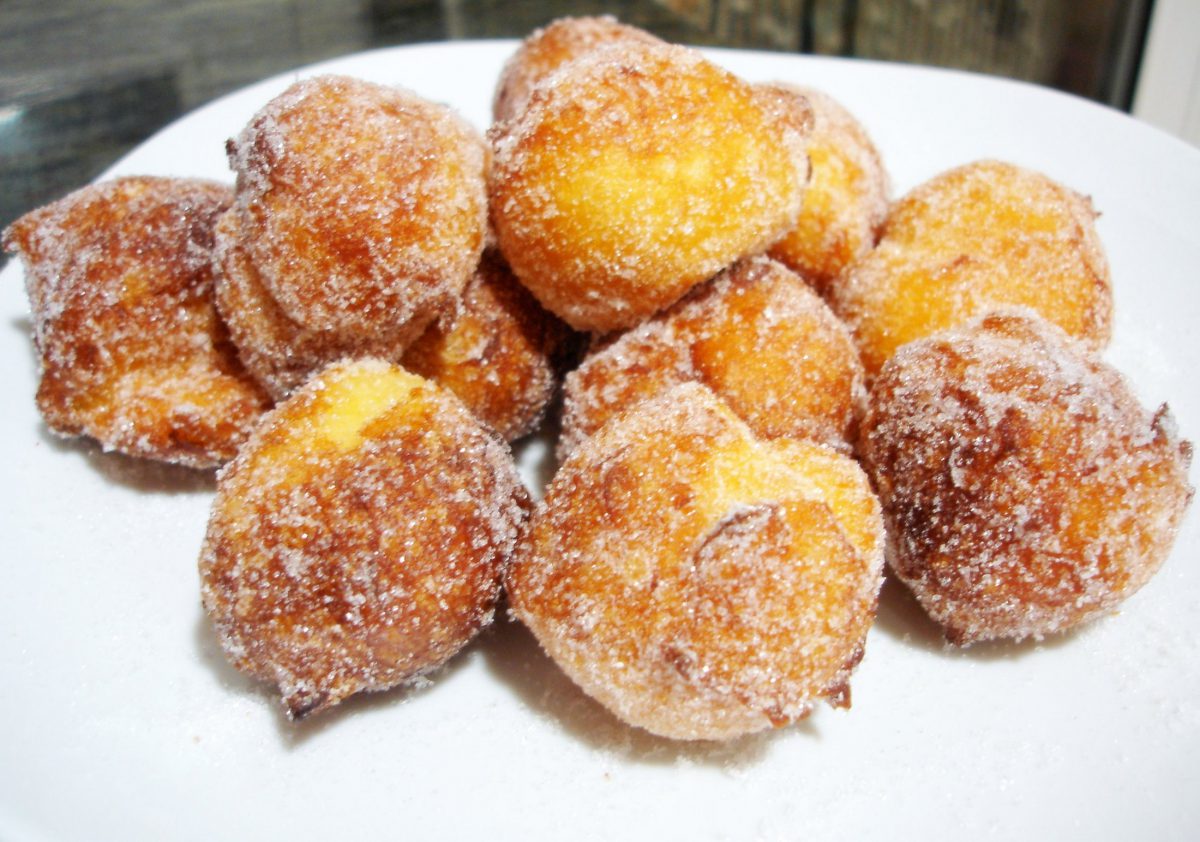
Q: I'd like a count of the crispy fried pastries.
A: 11